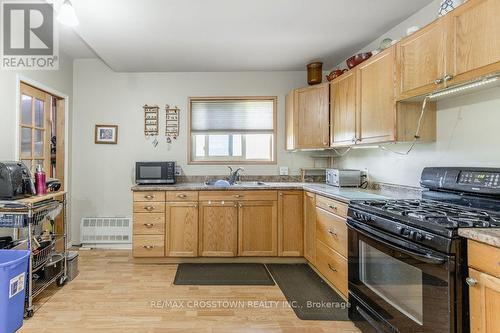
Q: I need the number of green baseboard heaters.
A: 0